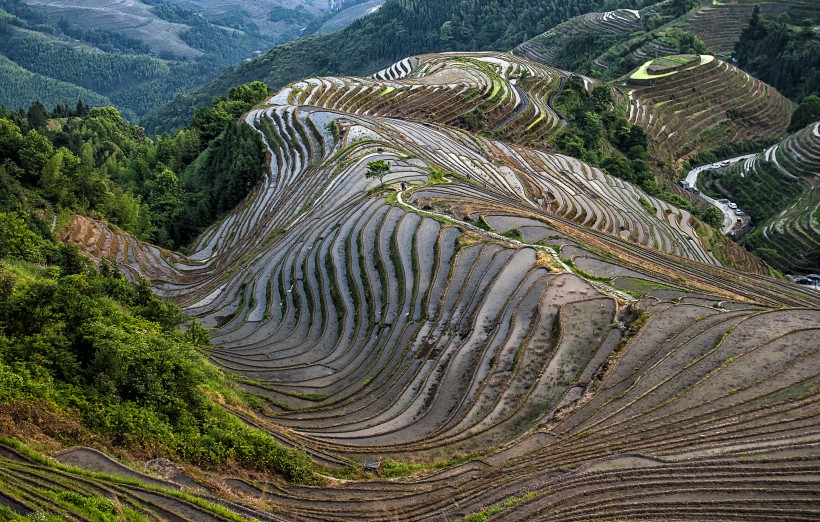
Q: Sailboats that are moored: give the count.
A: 0